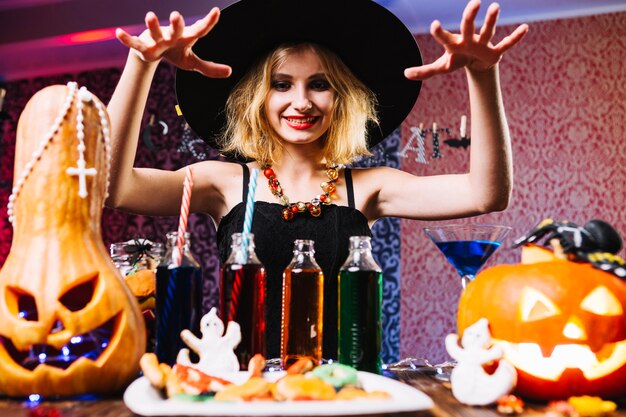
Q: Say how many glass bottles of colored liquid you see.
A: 4